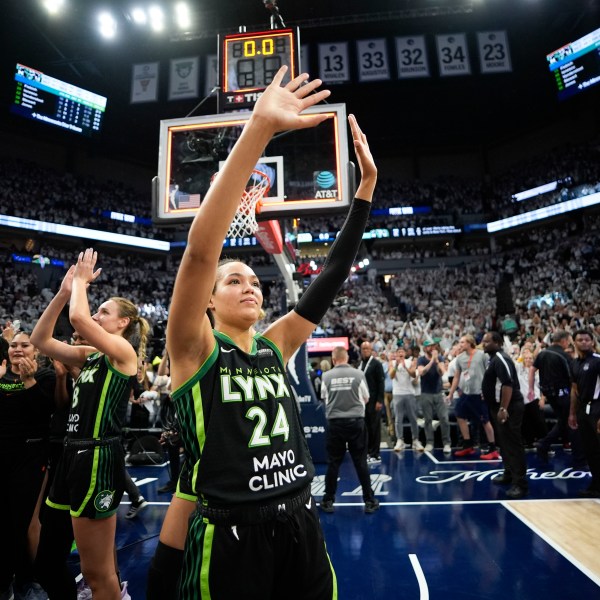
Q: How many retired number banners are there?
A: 5